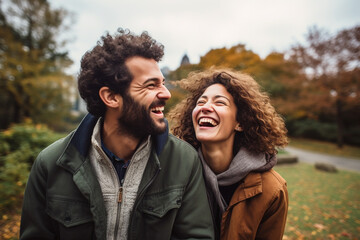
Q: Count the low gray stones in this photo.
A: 2